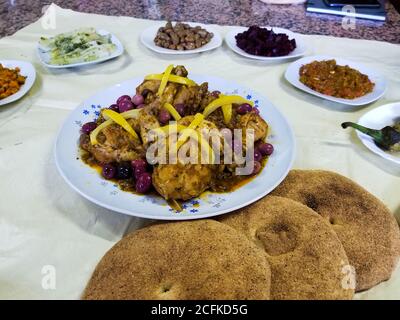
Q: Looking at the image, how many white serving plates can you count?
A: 7